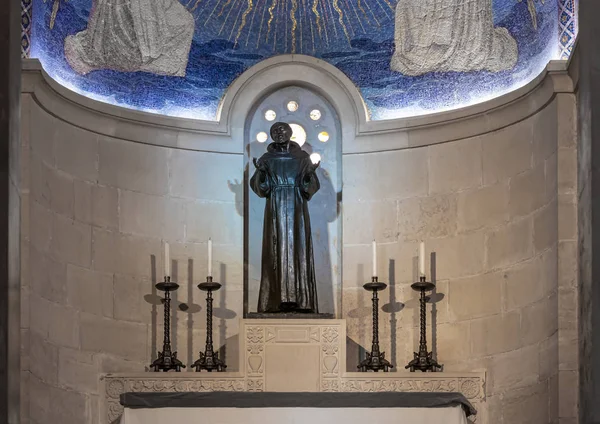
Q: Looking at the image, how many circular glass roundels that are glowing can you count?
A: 7